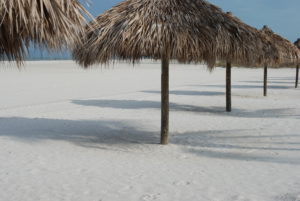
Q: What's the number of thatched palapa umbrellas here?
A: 5